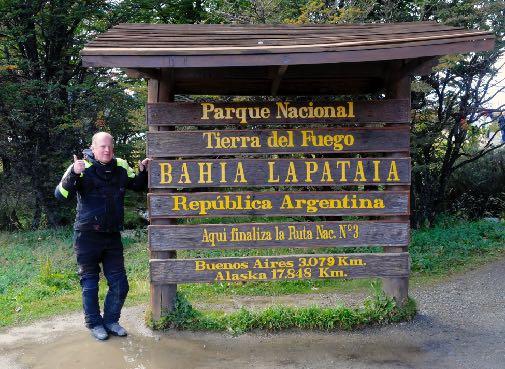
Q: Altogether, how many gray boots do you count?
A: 2